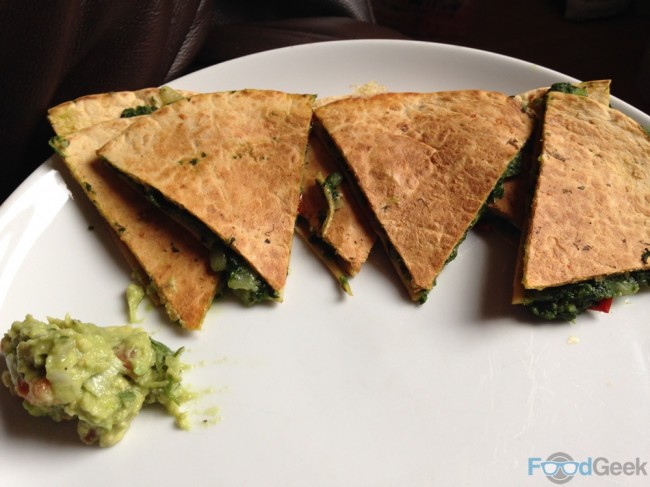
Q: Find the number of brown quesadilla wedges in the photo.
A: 6